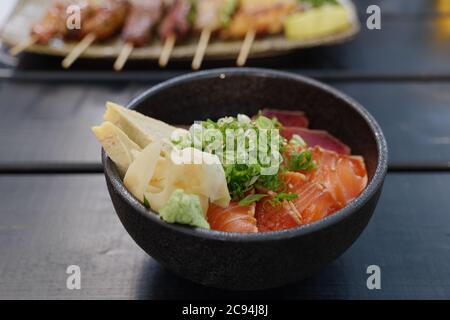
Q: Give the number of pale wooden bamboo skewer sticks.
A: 6